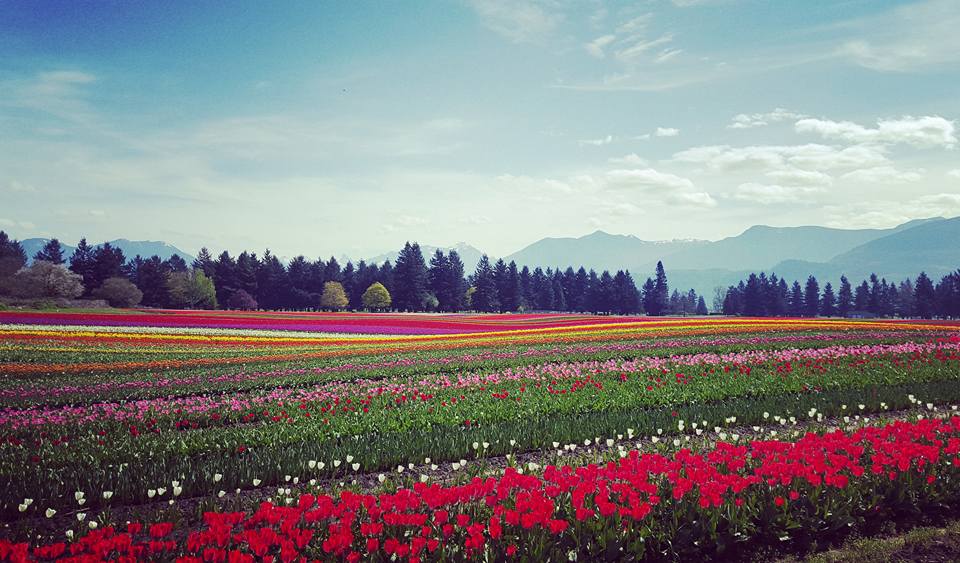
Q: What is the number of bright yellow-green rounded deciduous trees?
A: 2